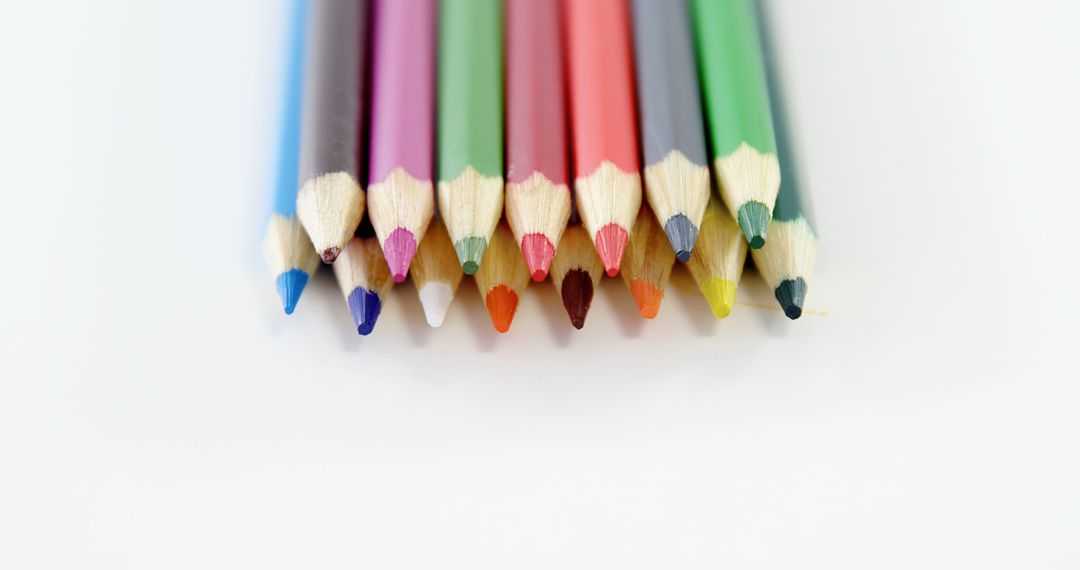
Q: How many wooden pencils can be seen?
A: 15